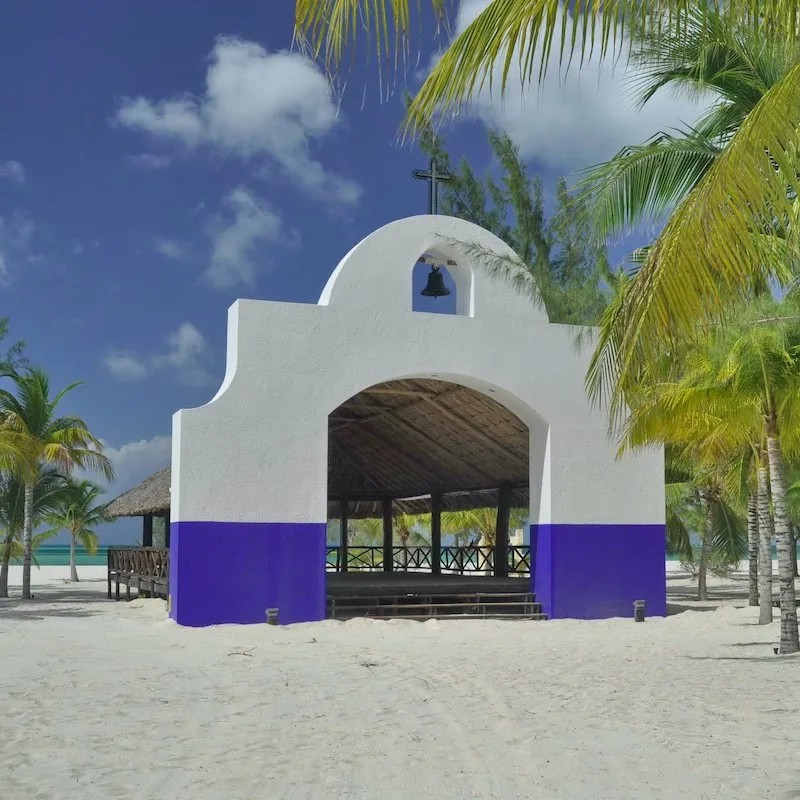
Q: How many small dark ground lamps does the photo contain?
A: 2